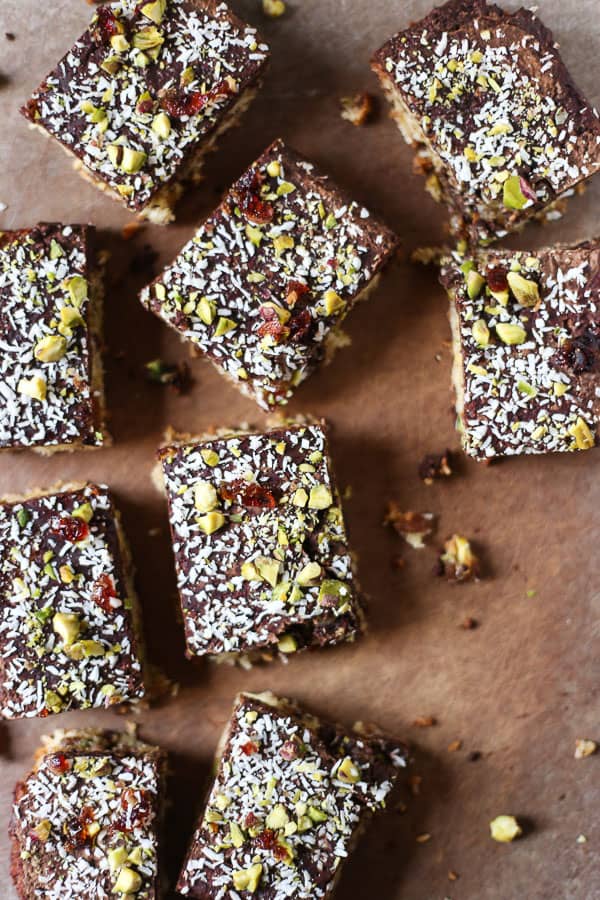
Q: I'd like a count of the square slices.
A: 9